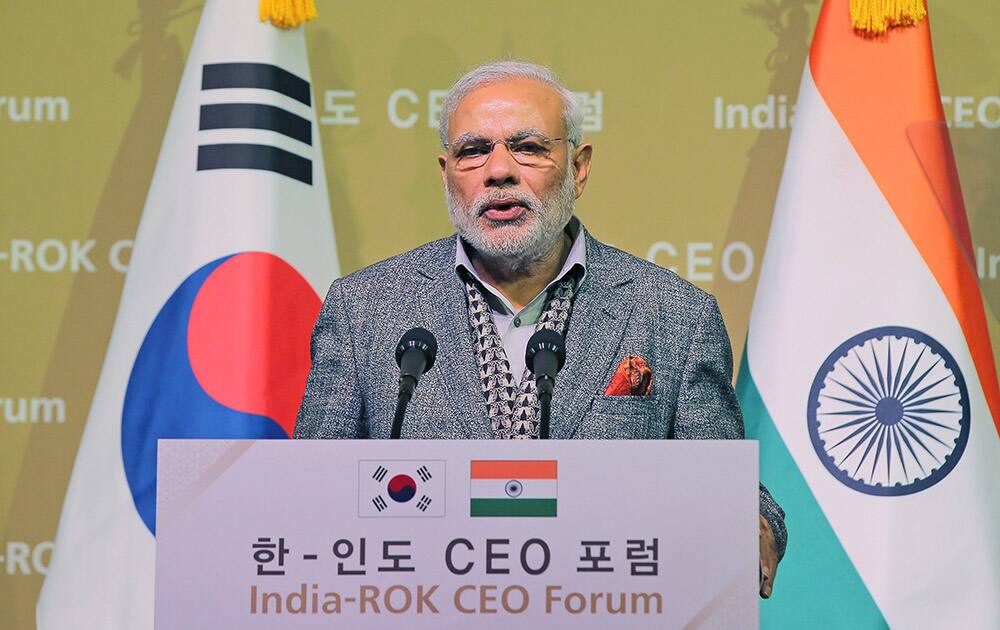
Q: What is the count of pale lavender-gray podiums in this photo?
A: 1